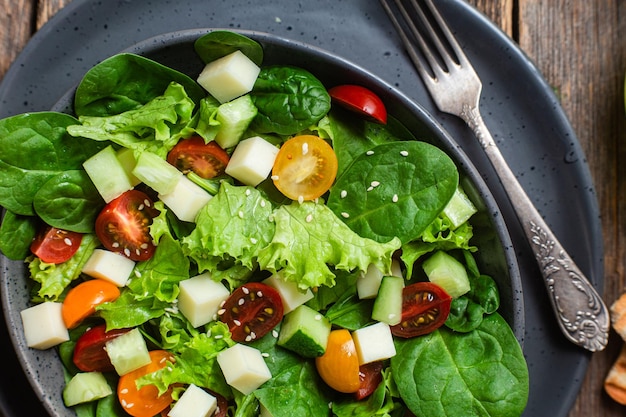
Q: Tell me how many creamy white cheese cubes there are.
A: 11